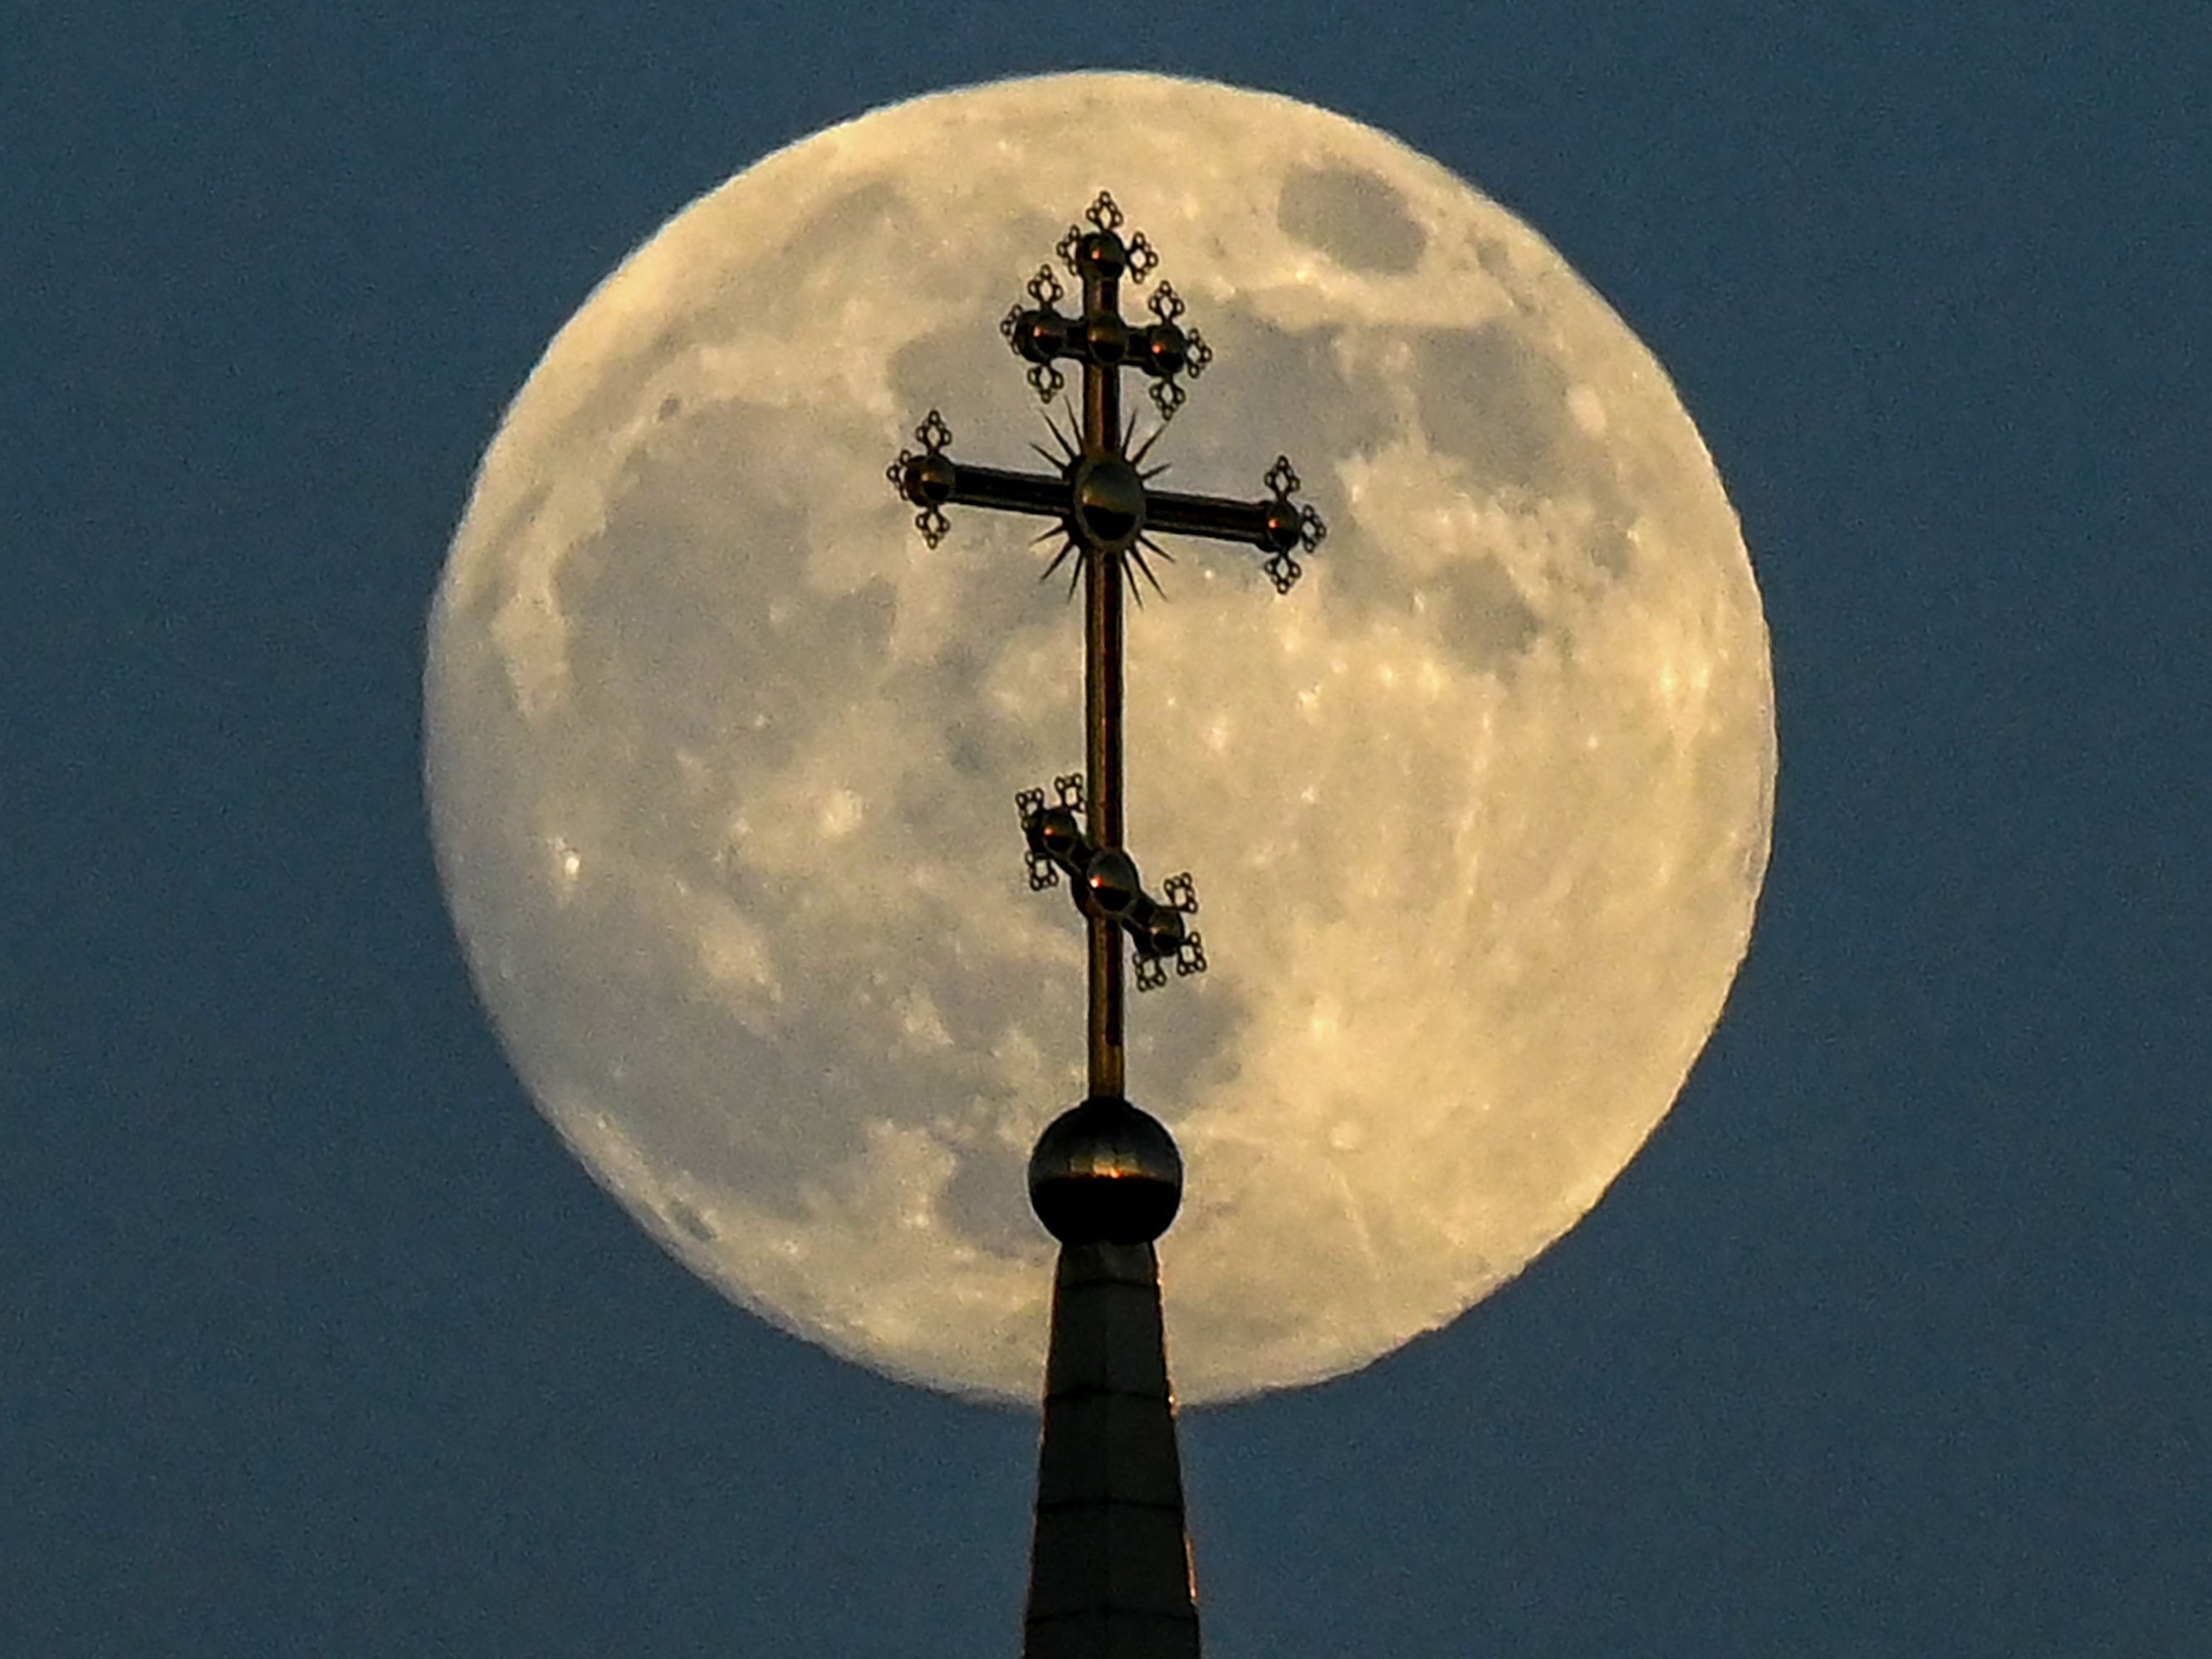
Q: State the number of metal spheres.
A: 11